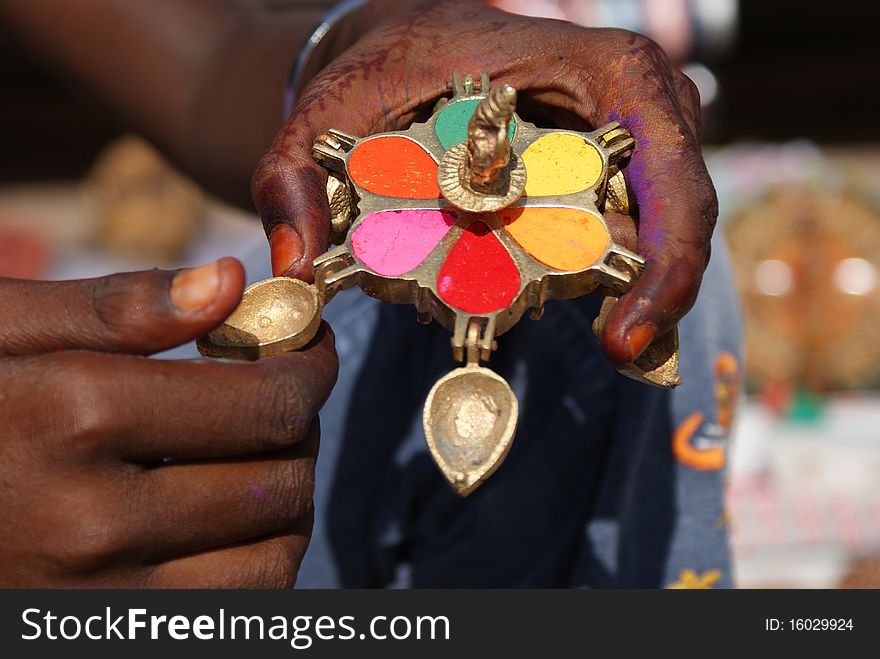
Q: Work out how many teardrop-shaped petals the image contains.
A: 6